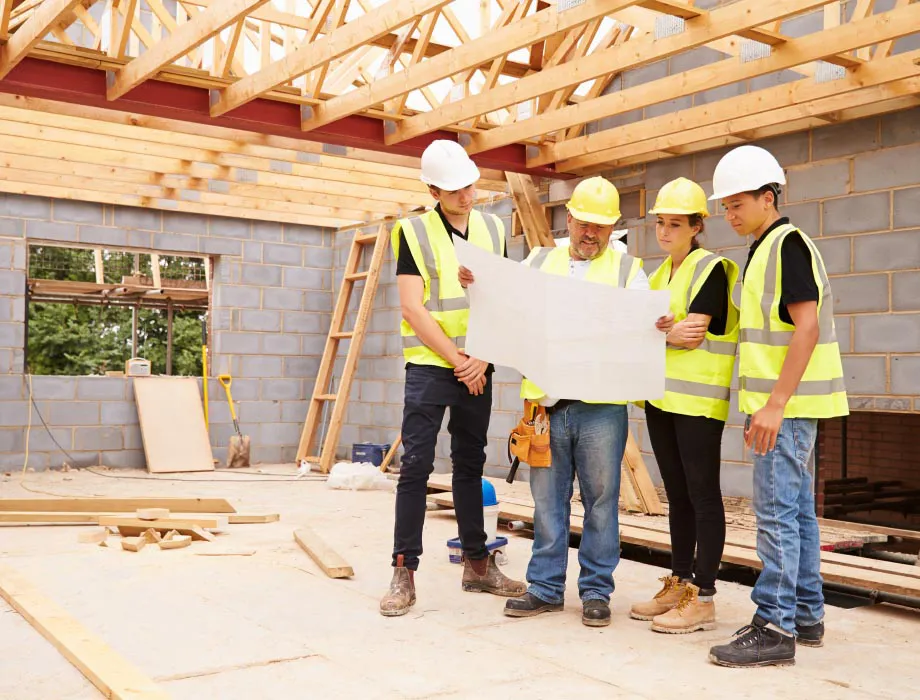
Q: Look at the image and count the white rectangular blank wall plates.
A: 0